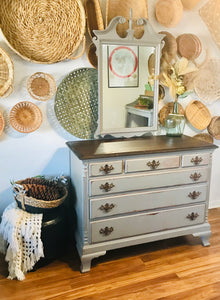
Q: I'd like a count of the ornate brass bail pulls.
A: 9